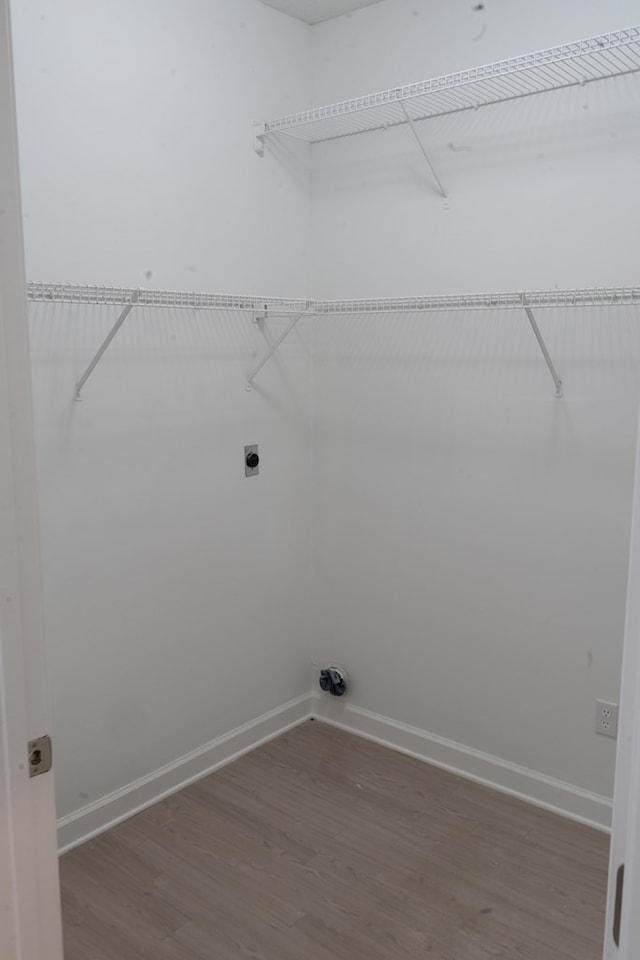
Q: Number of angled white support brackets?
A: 4